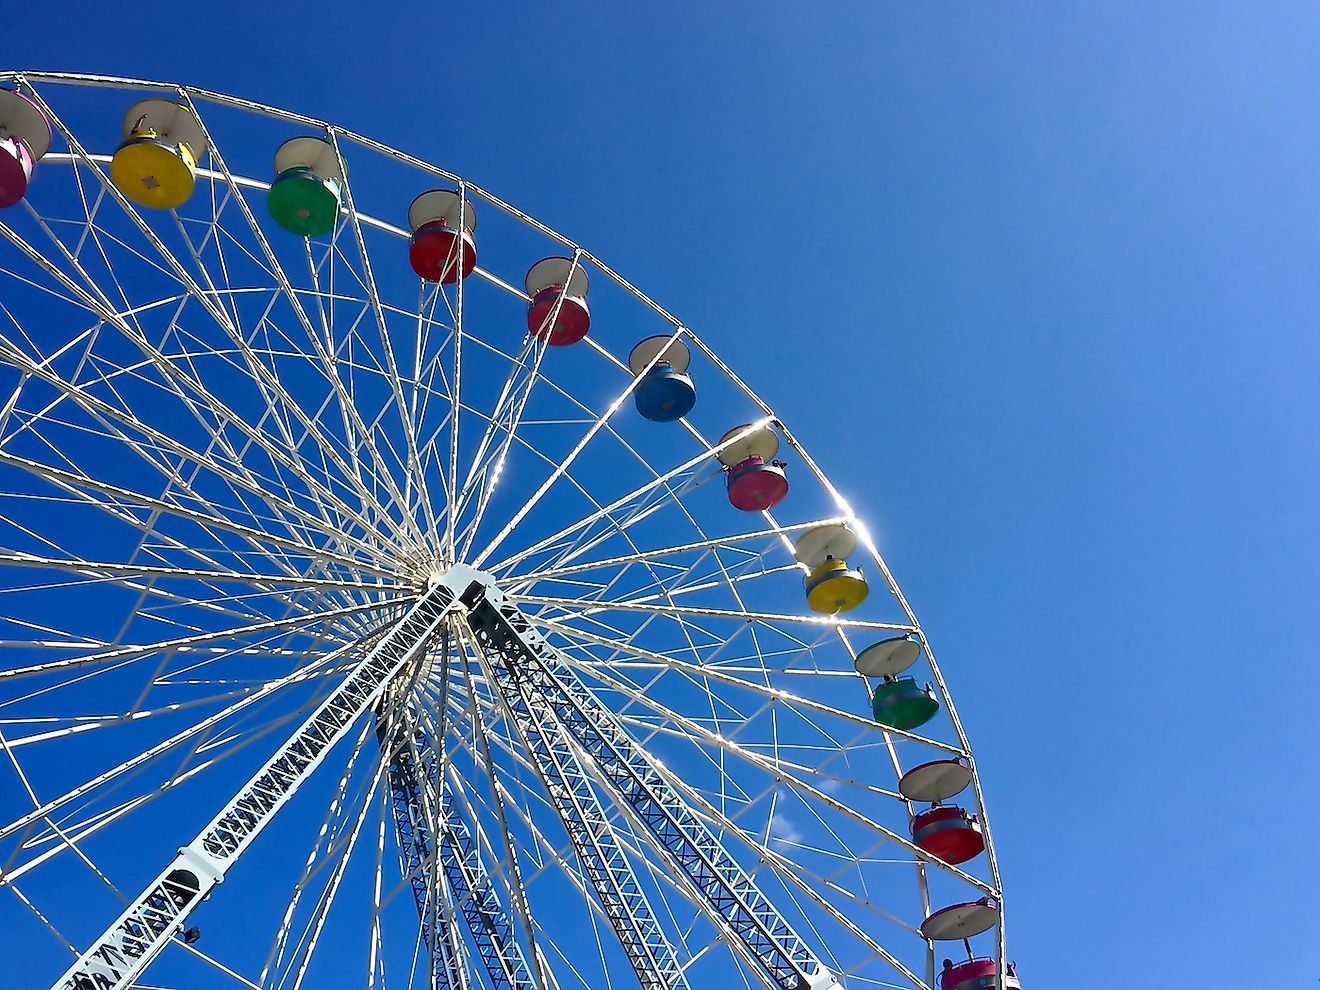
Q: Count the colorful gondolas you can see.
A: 11